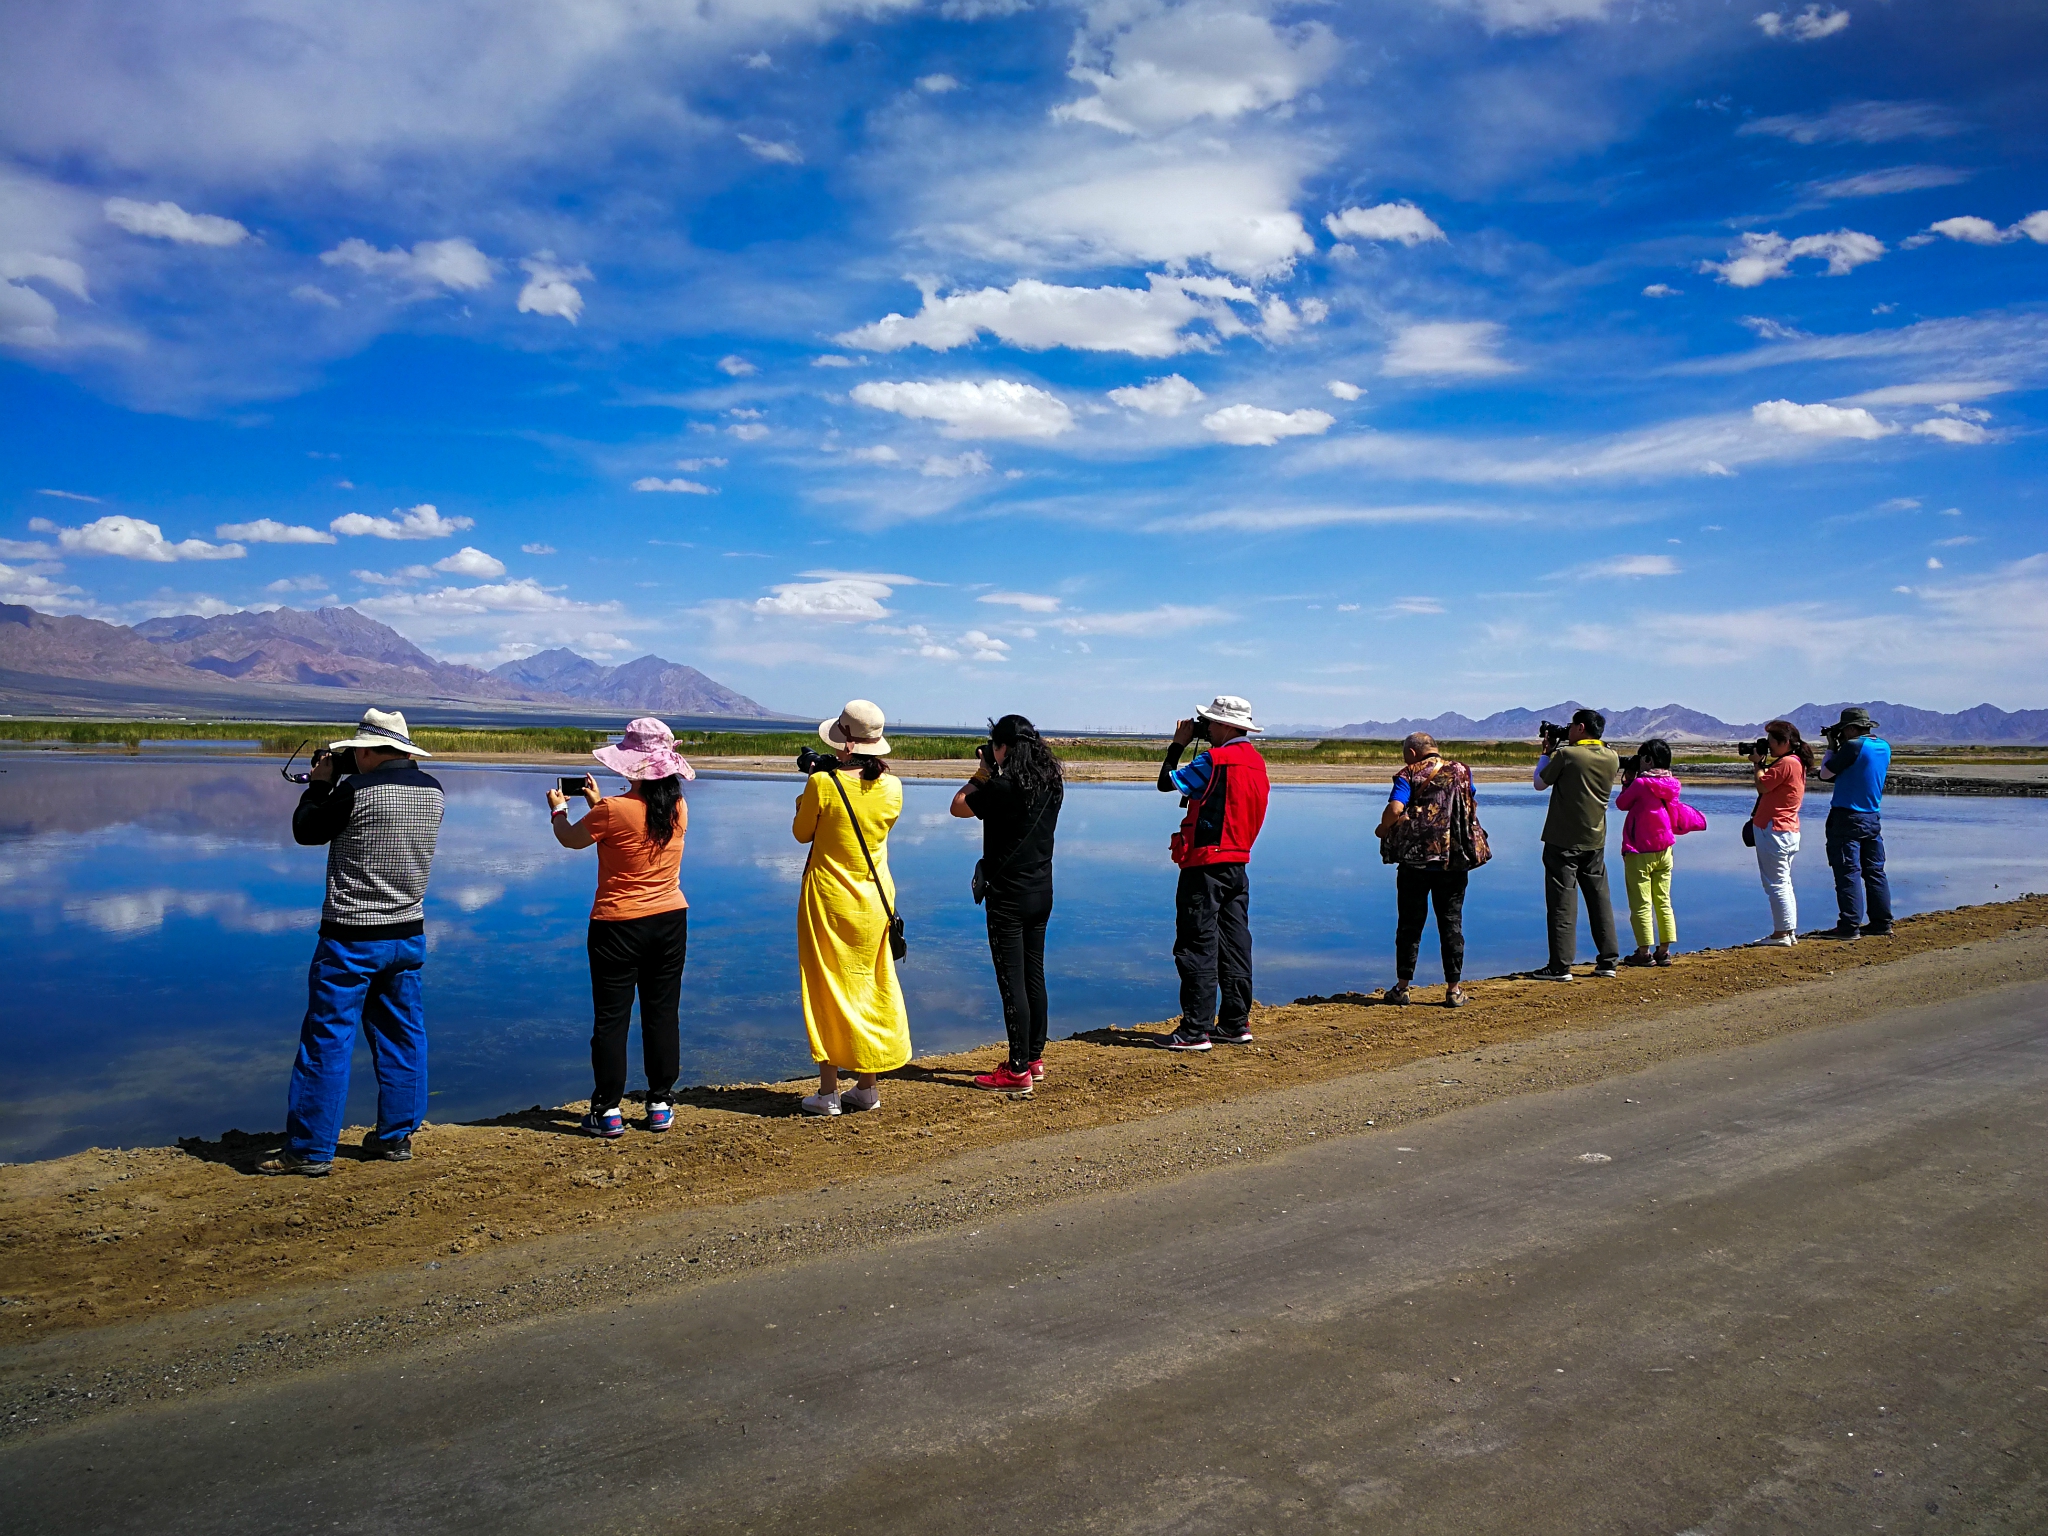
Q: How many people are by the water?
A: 10